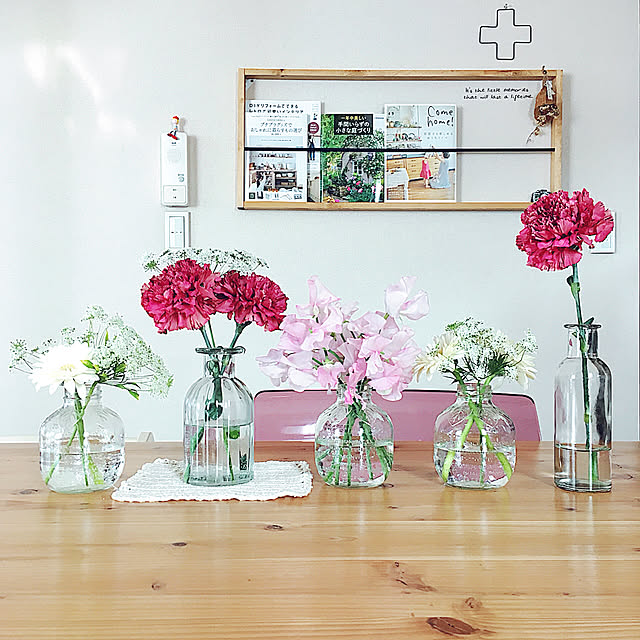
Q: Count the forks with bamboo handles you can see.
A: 0